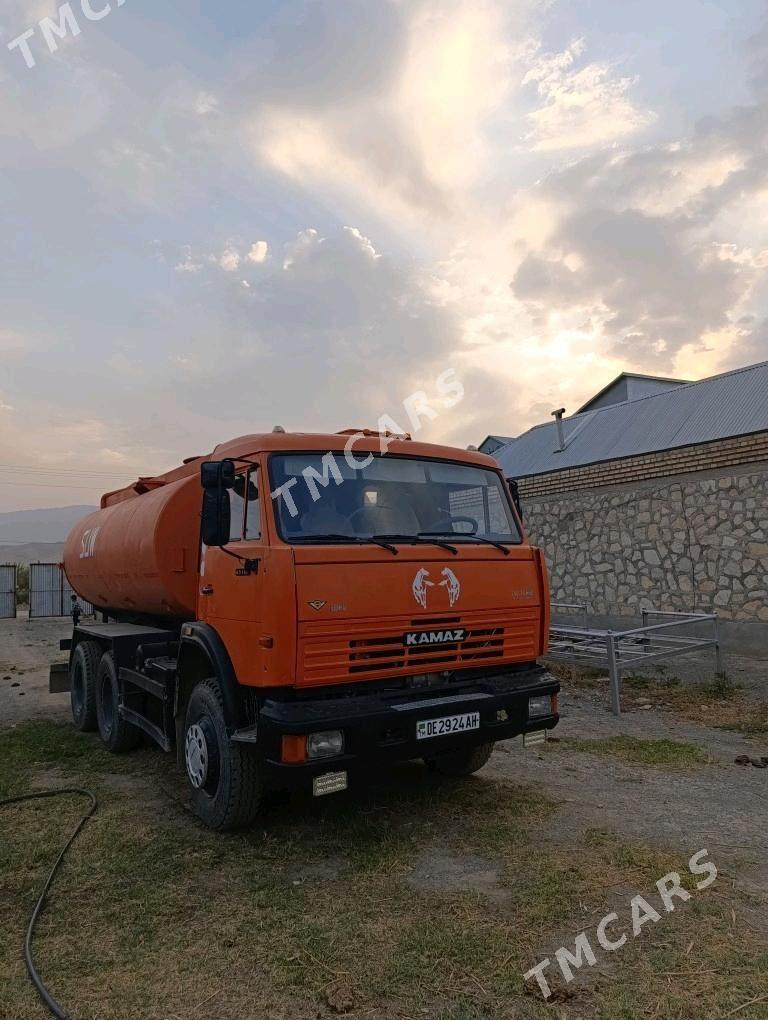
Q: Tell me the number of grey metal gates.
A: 2